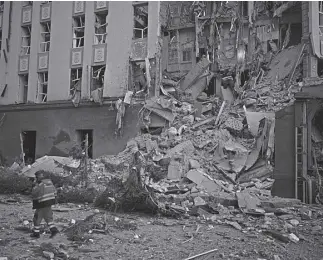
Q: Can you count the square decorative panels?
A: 8